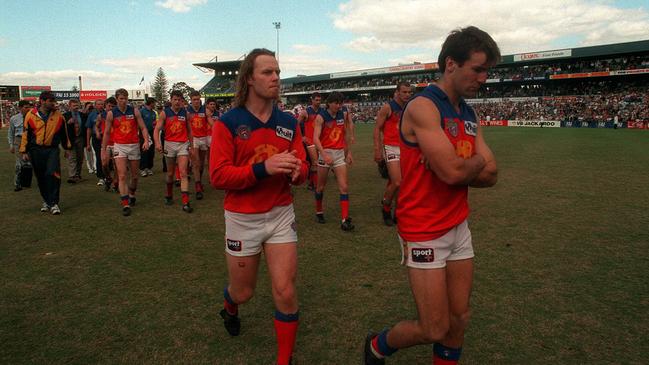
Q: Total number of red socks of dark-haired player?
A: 2